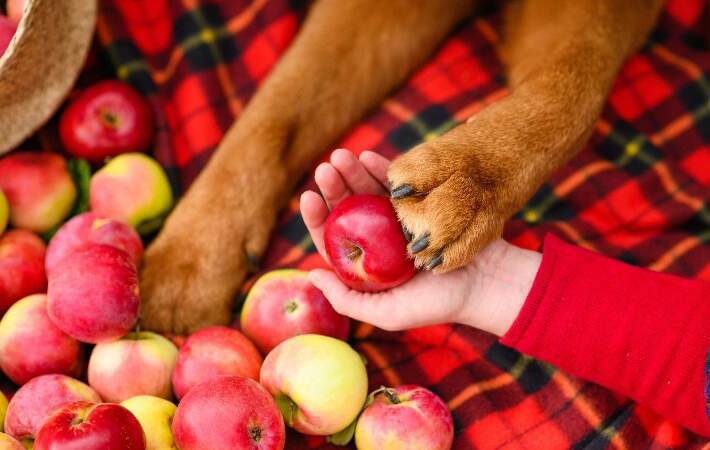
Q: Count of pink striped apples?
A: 0